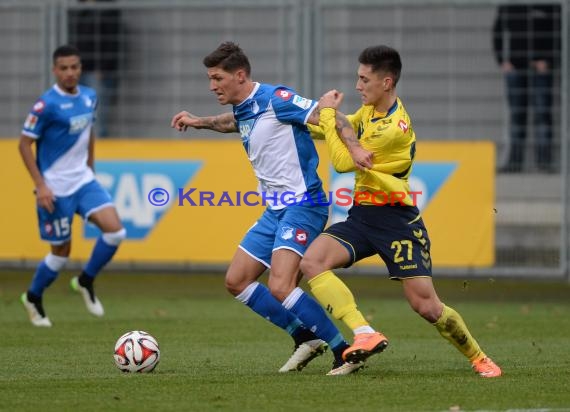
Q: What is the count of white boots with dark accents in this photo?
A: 4